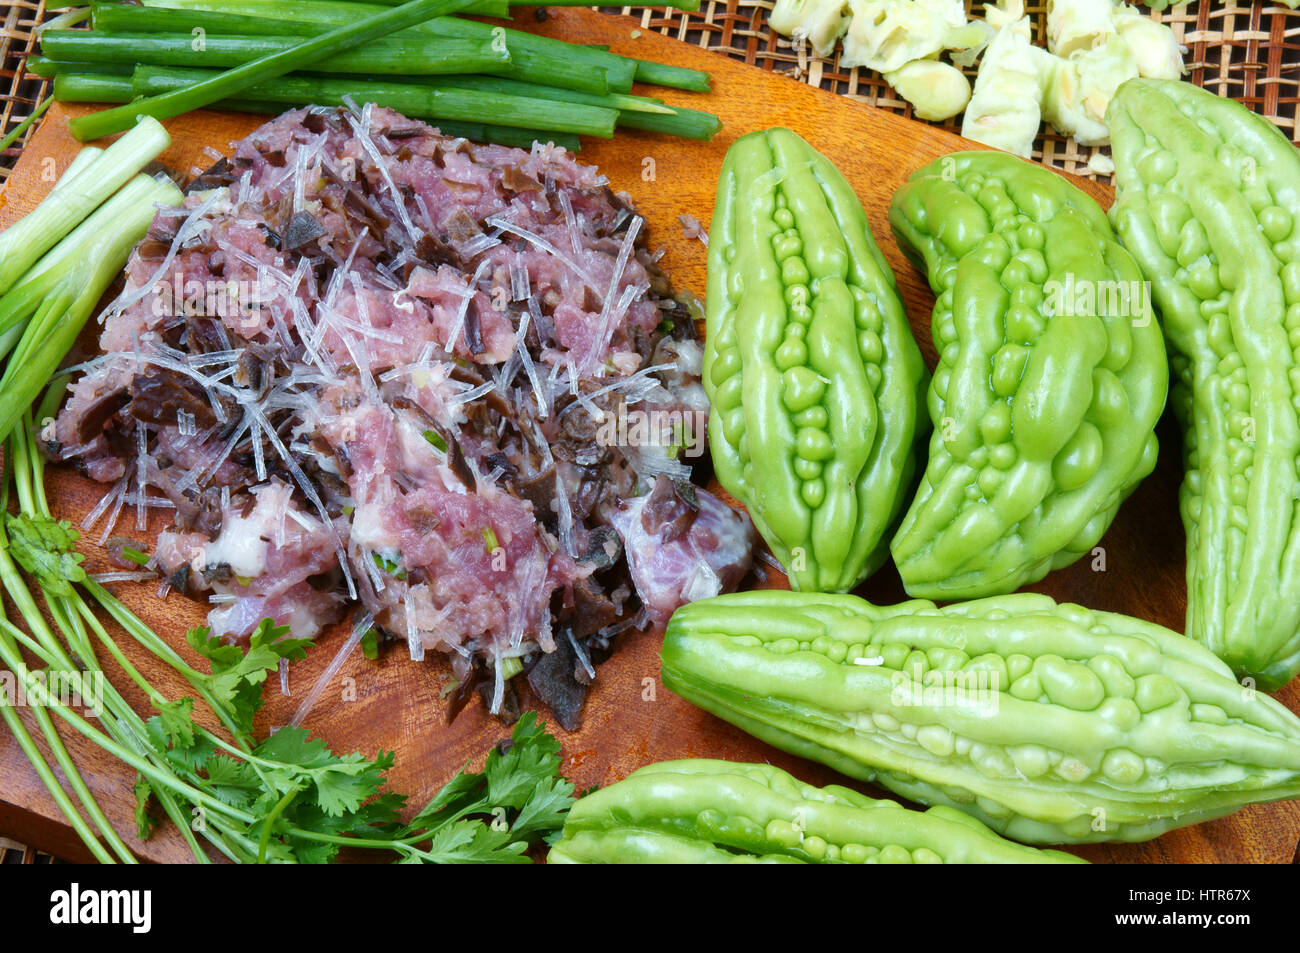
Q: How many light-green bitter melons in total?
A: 5